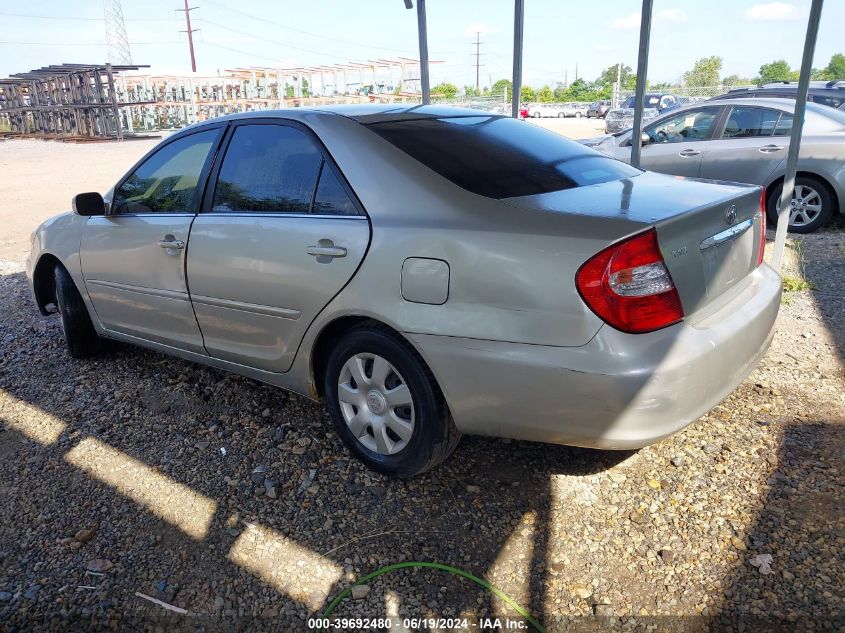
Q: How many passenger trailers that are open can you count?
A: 0